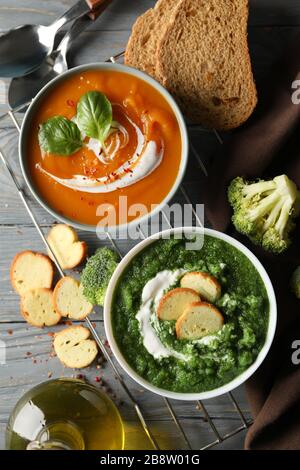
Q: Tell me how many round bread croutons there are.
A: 8